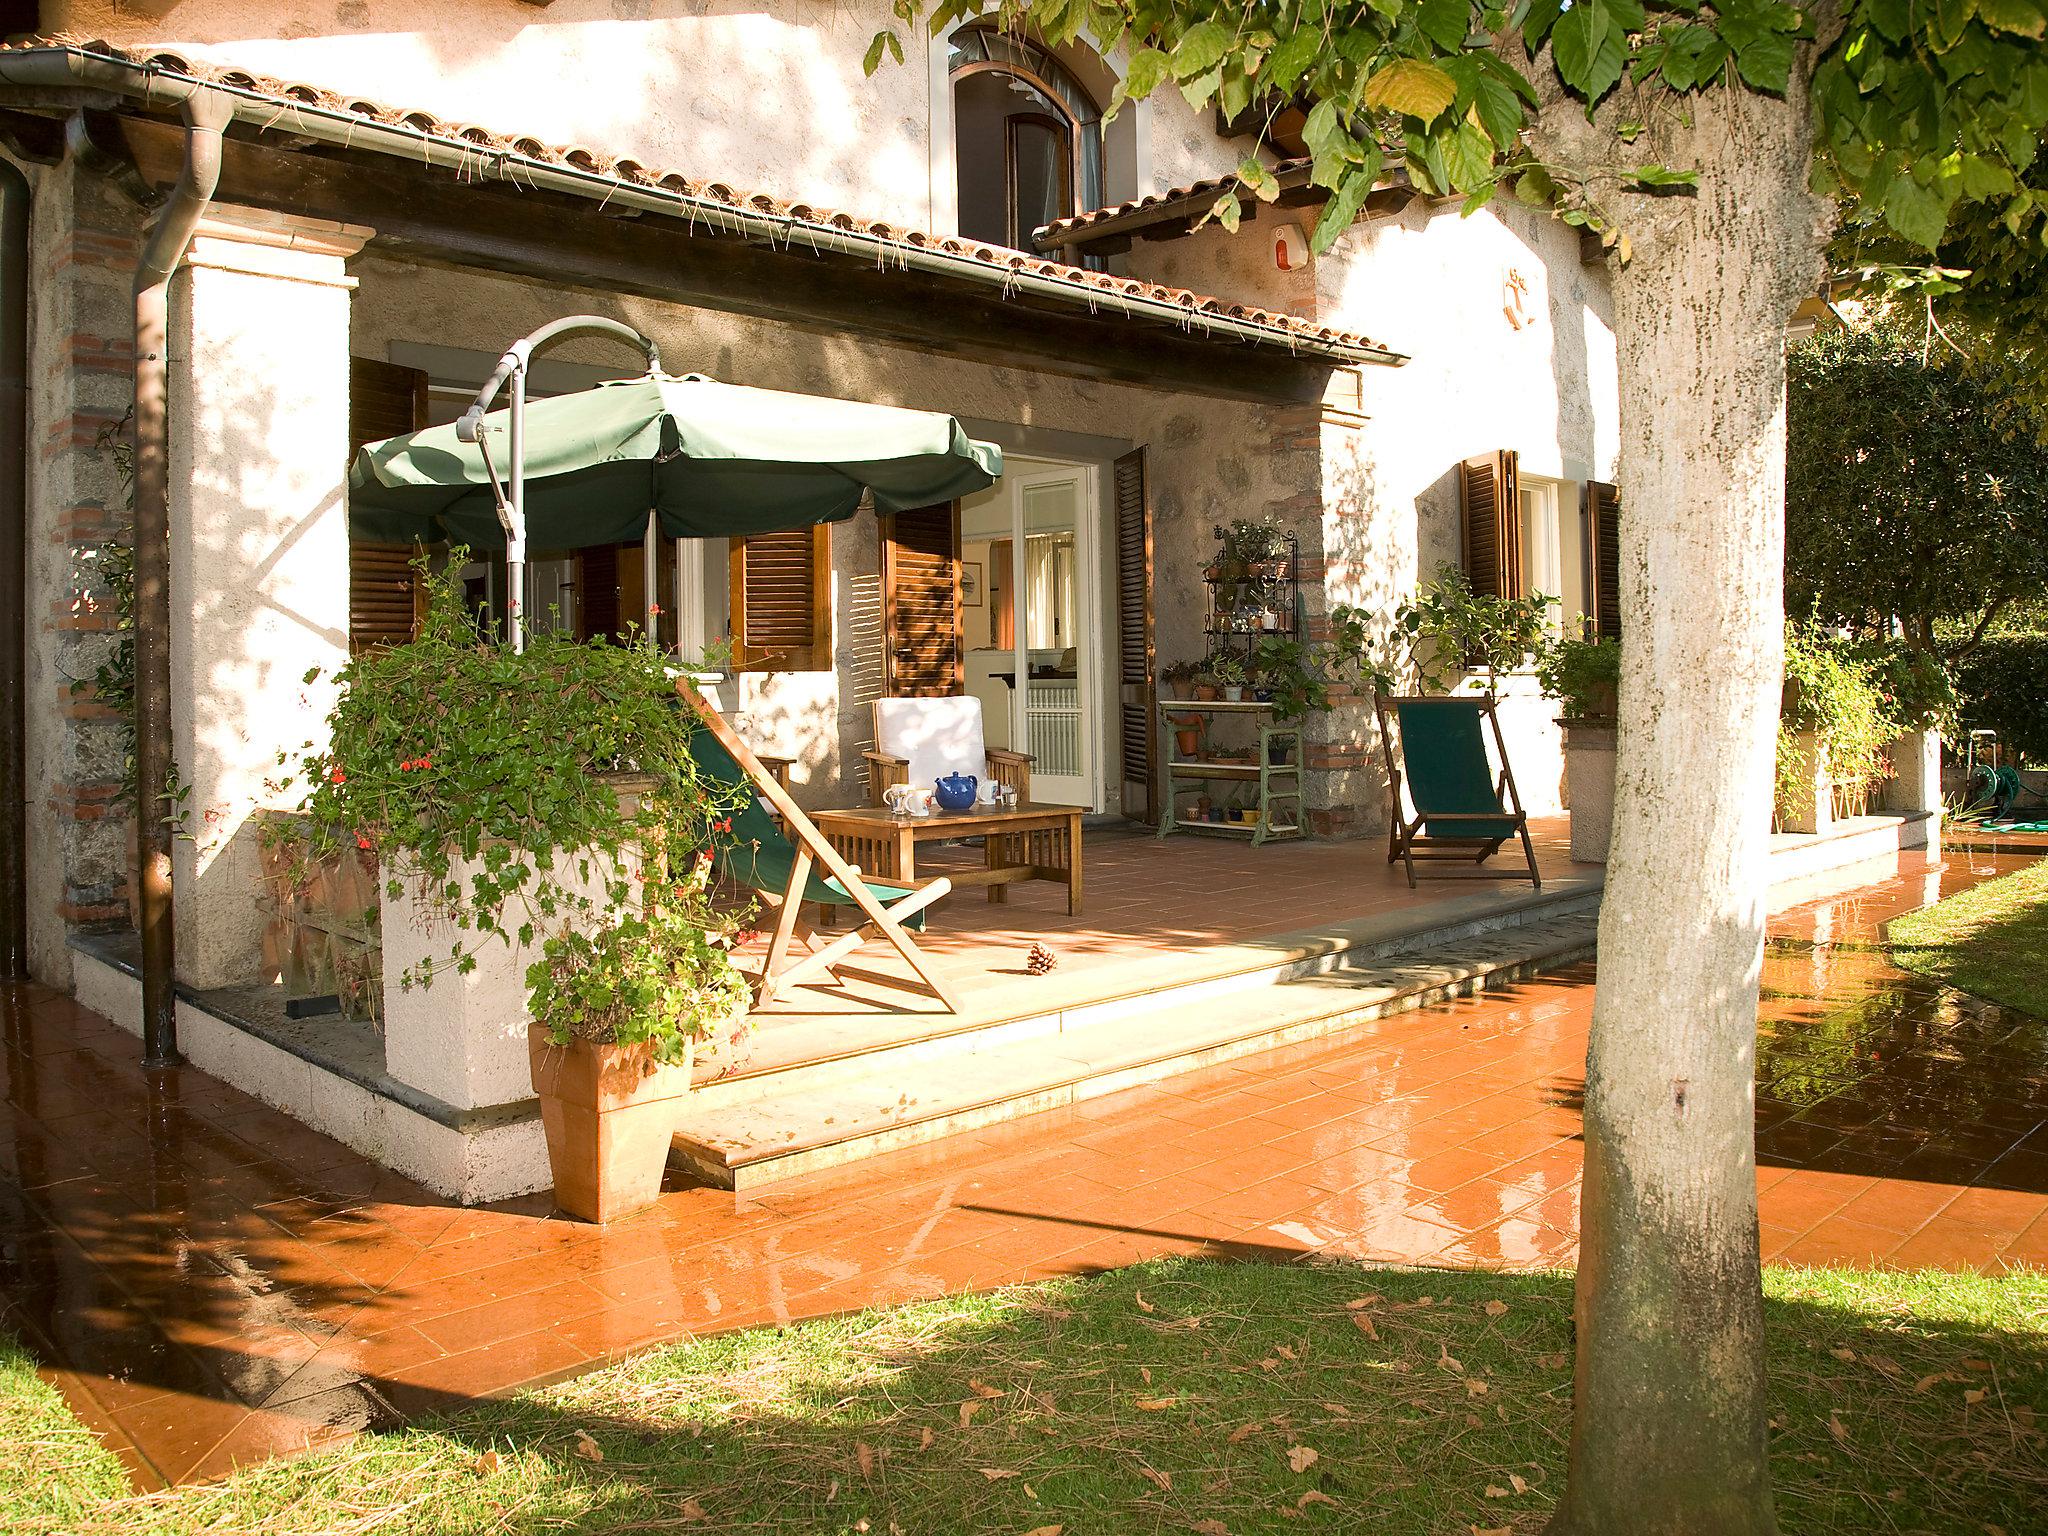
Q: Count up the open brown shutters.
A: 6